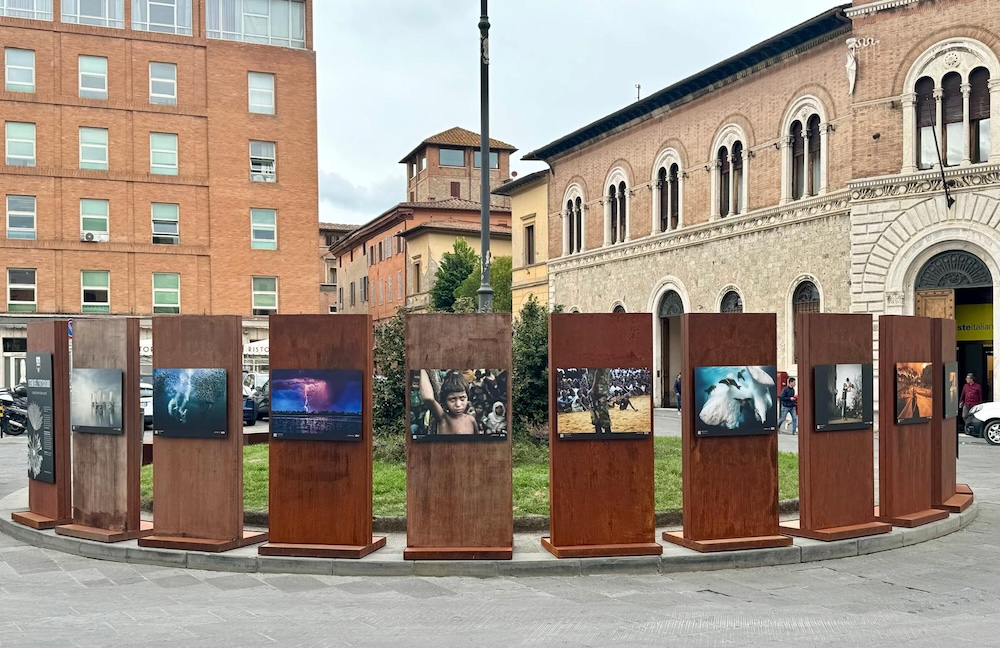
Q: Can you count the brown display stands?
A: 10